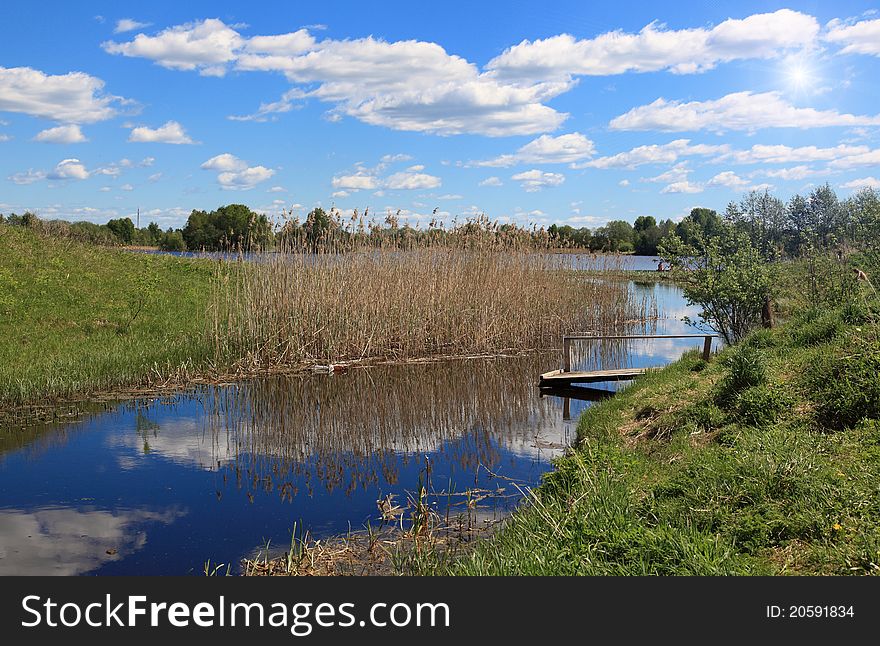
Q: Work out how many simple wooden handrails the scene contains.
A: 1